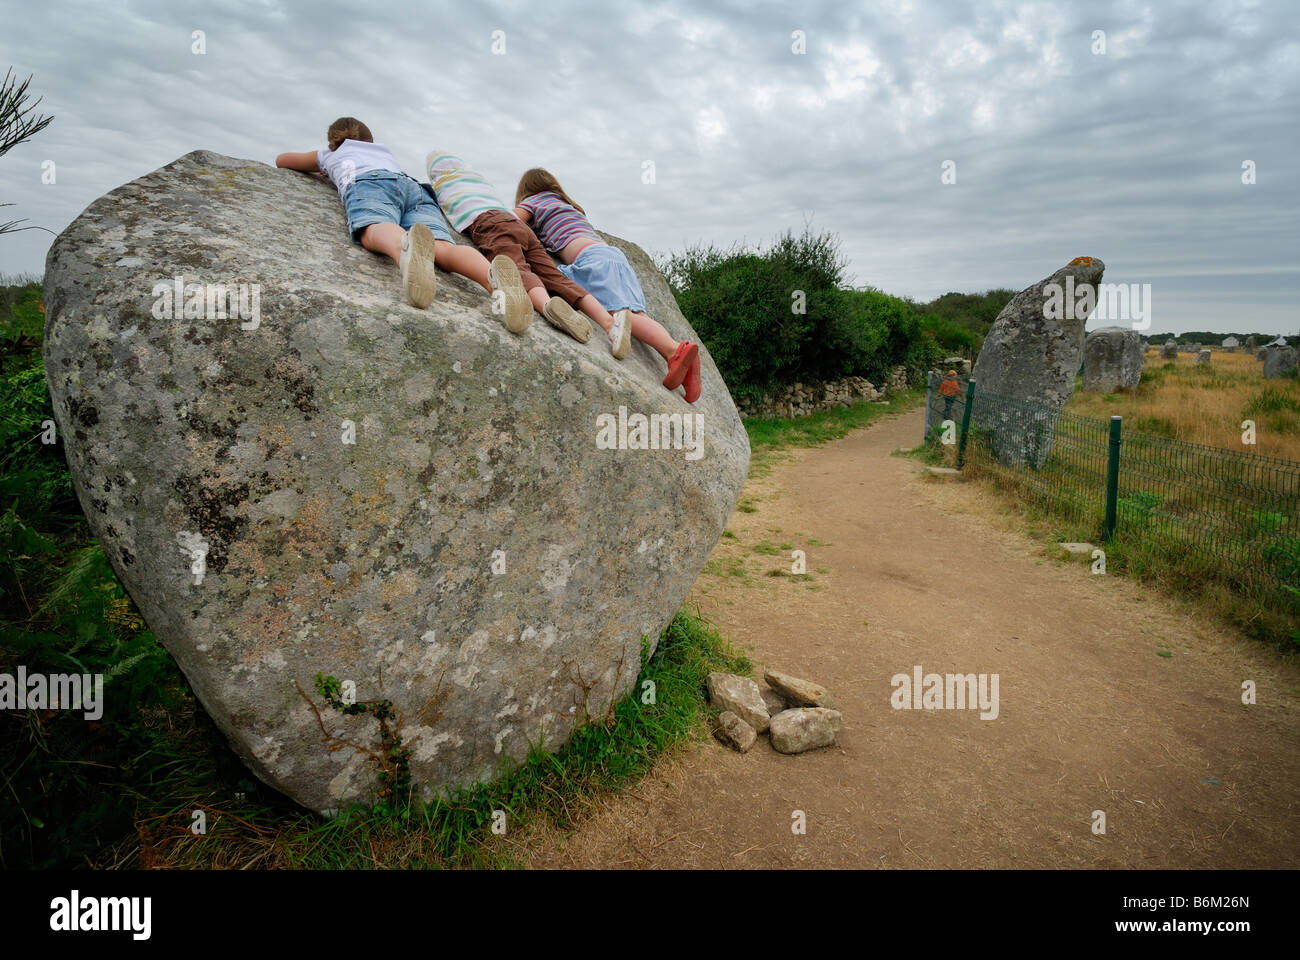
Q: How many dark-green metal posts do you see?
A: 2